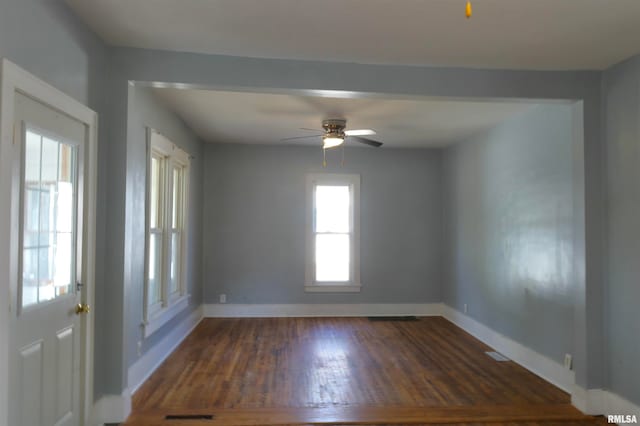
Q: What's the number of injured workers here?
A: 0